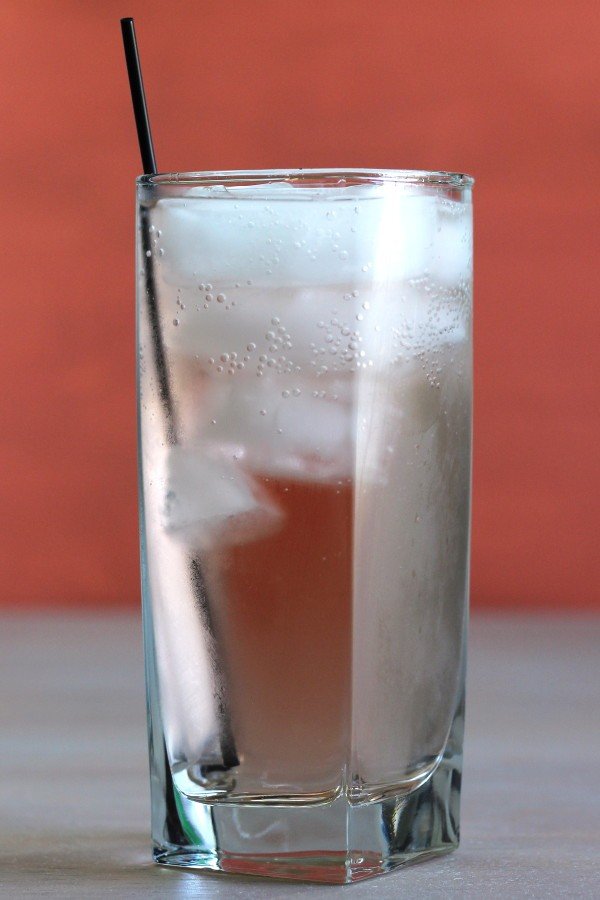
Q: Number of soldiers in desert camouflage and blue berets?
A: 0